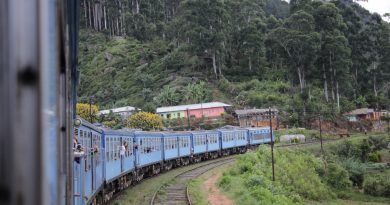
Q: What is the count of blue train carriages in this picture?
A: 7